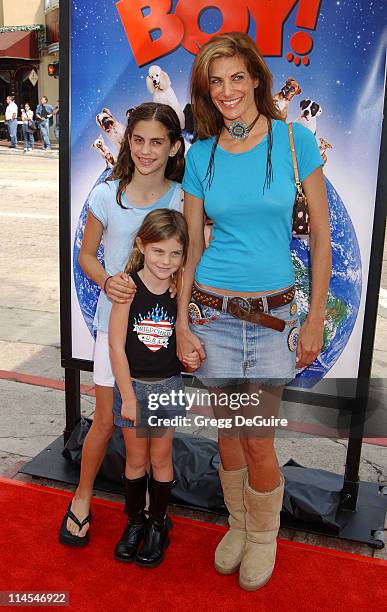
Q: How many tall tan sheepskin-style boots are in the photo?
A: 2